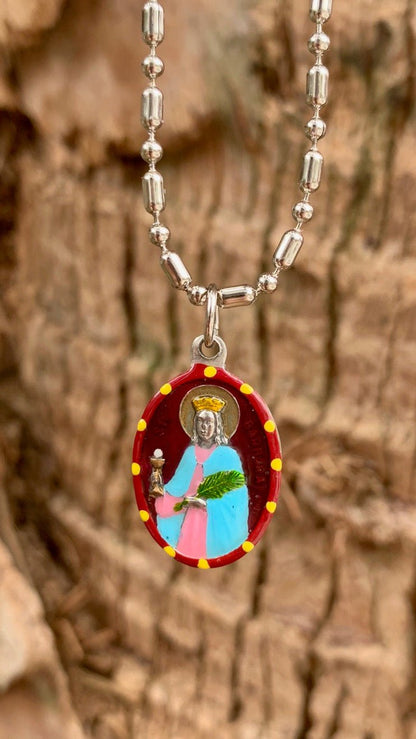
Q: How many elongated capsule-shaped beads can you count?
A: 9